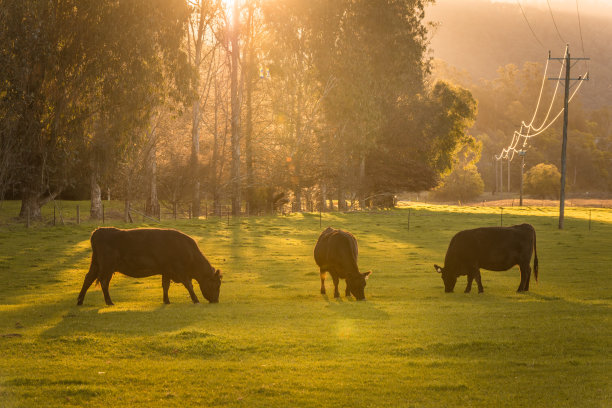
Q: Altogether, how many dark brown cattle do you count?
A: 3